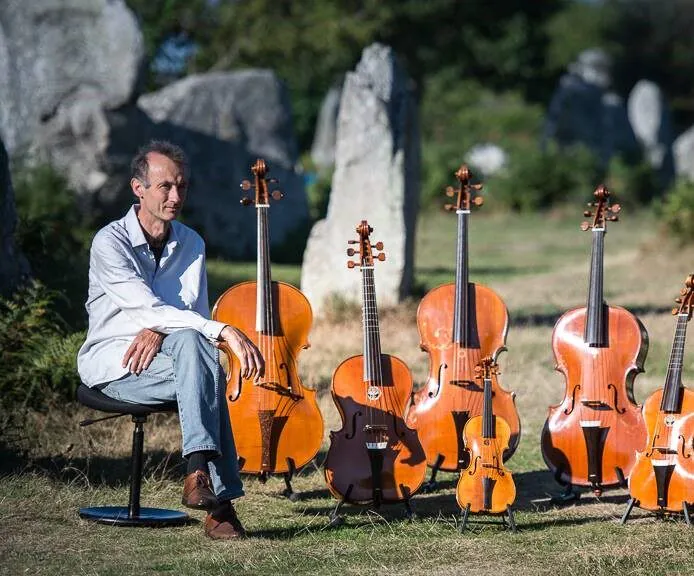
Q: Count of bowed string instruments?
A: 6